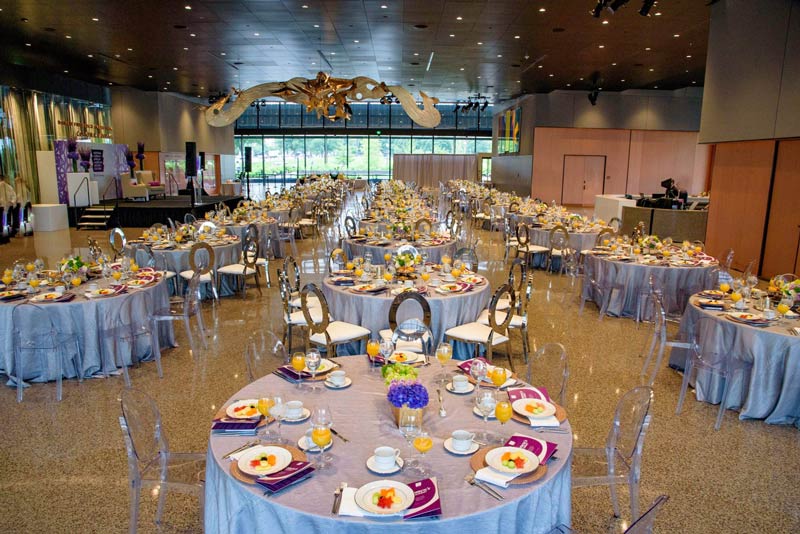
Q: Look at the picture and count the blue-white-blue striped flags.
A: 0